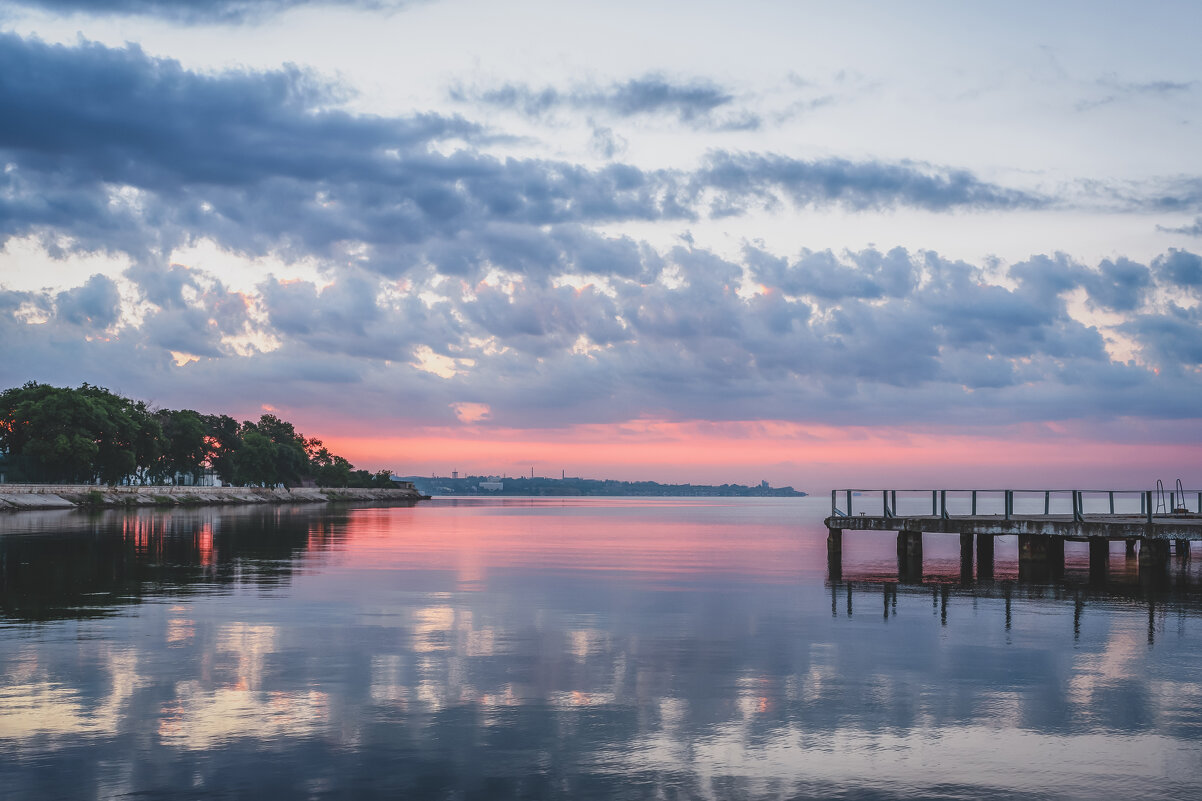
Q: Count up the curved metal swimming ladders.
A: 2